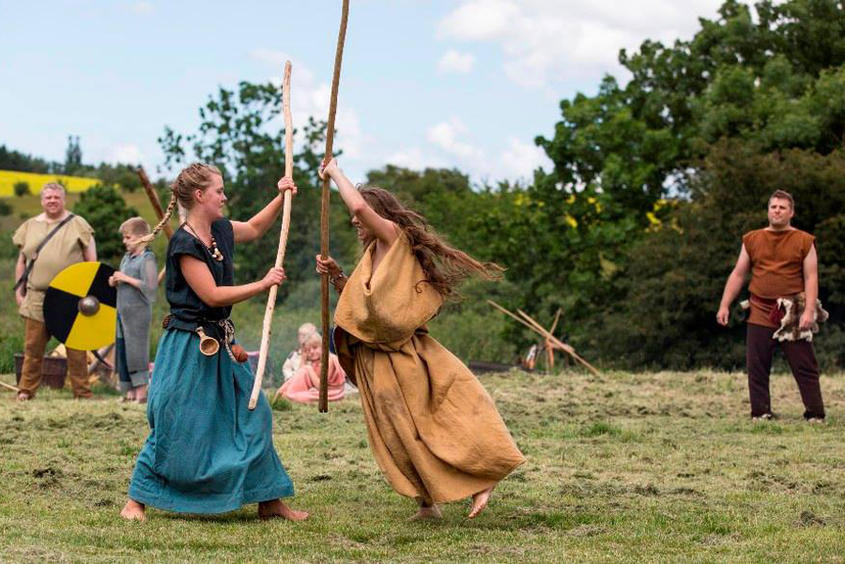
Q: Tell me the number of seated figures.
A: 2